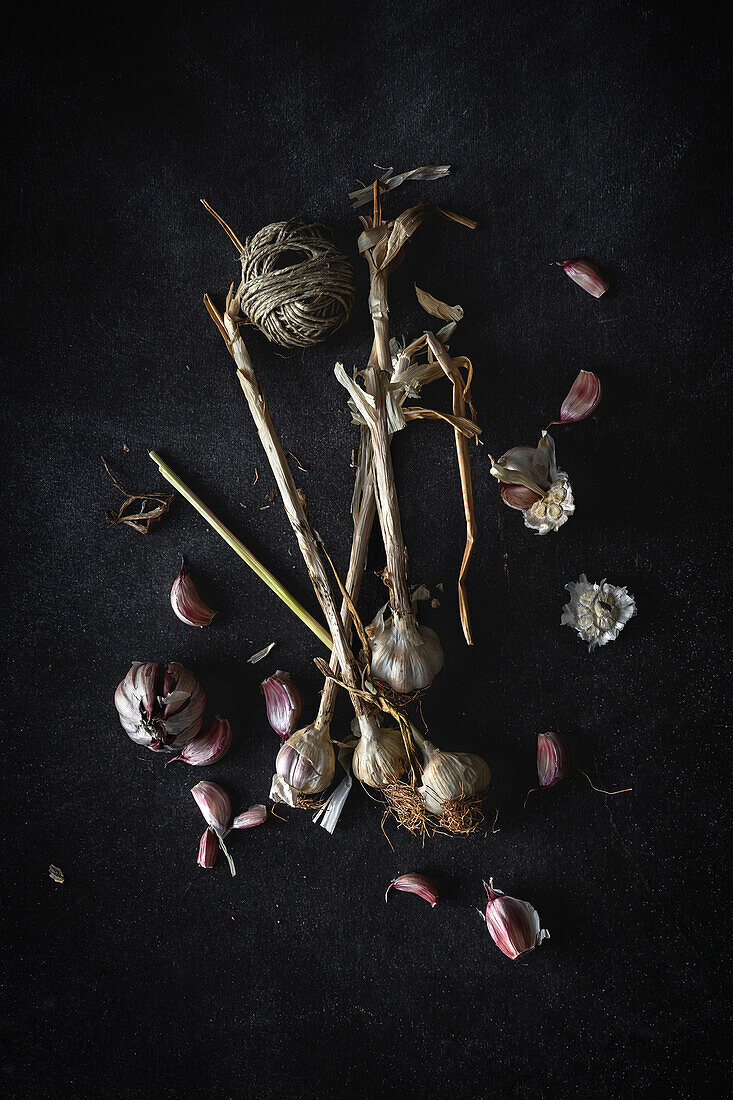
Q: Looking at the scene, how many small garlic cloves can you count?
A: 11